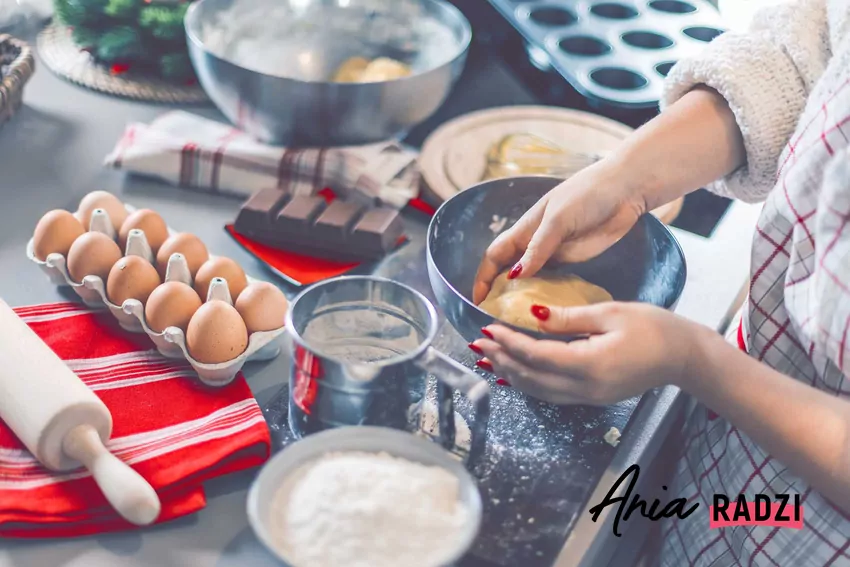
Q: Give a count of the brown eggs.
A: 10